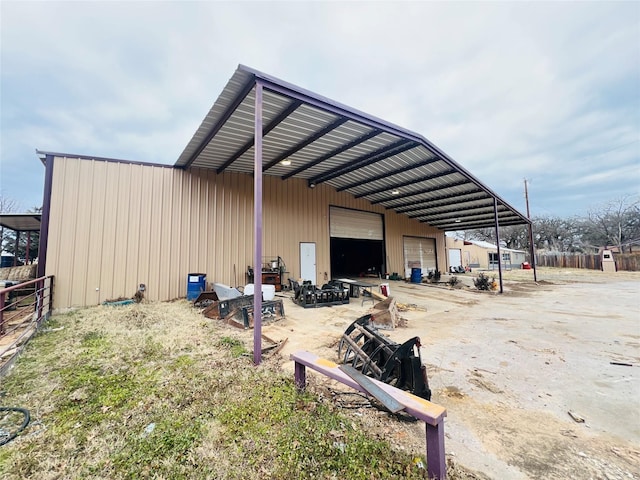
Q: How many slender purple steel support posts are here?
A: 3